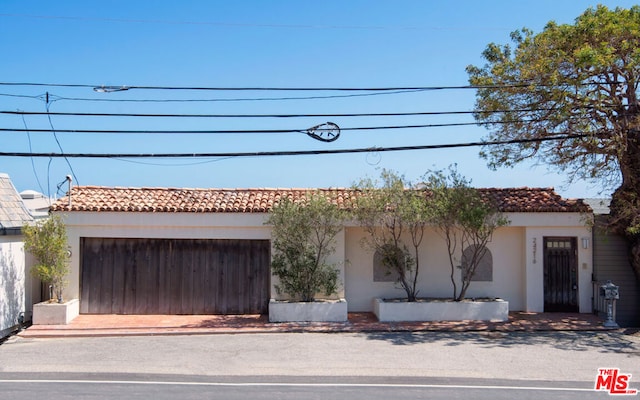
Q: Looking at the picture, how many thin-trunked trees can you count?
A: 4